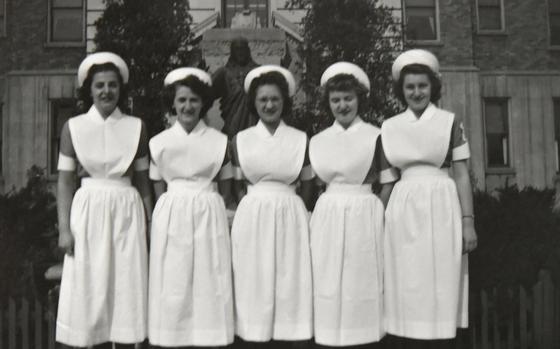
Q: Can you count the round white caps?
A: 5